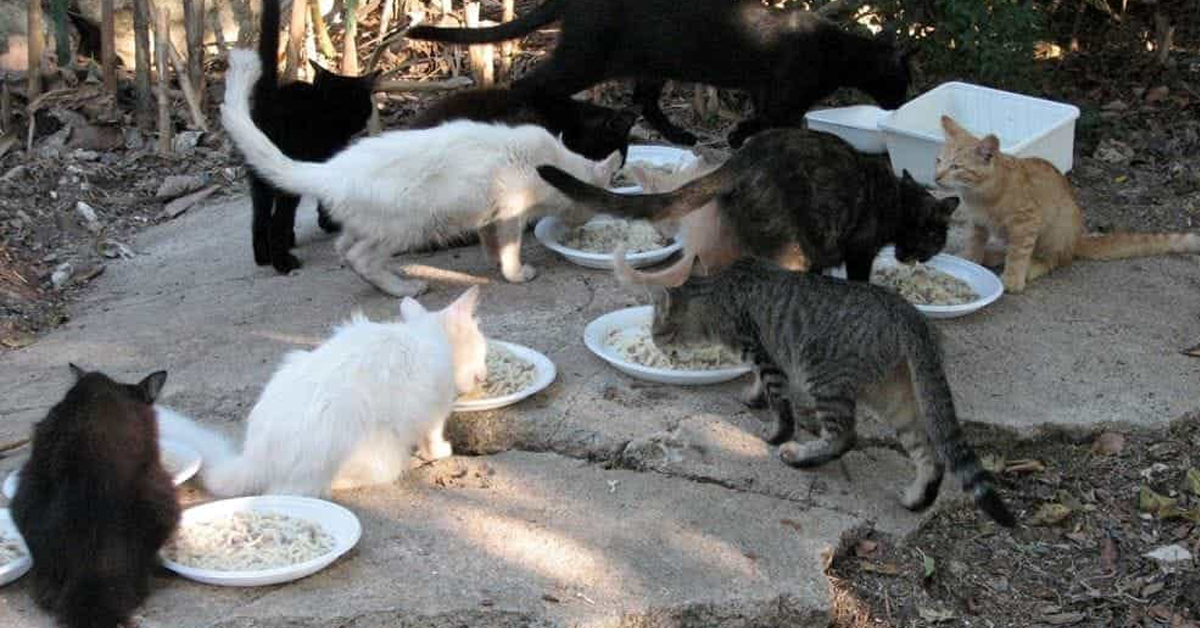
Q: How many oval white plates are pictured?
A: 8